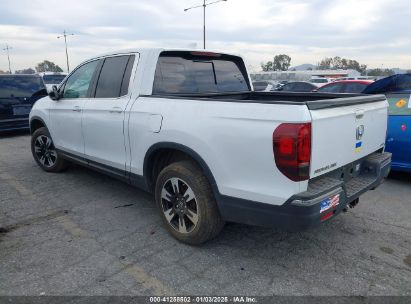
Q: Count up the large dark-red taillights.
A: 1